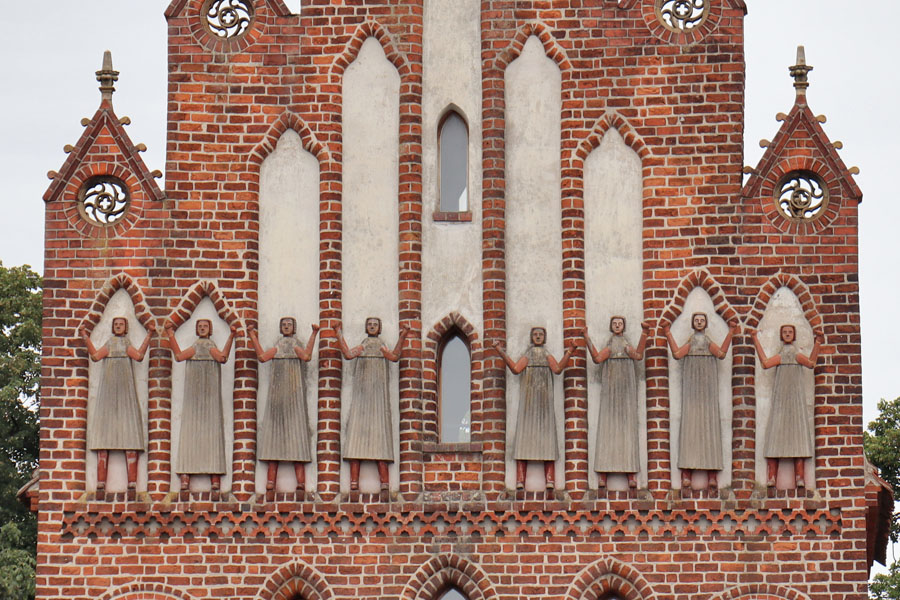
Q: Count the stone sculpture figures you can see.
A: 8